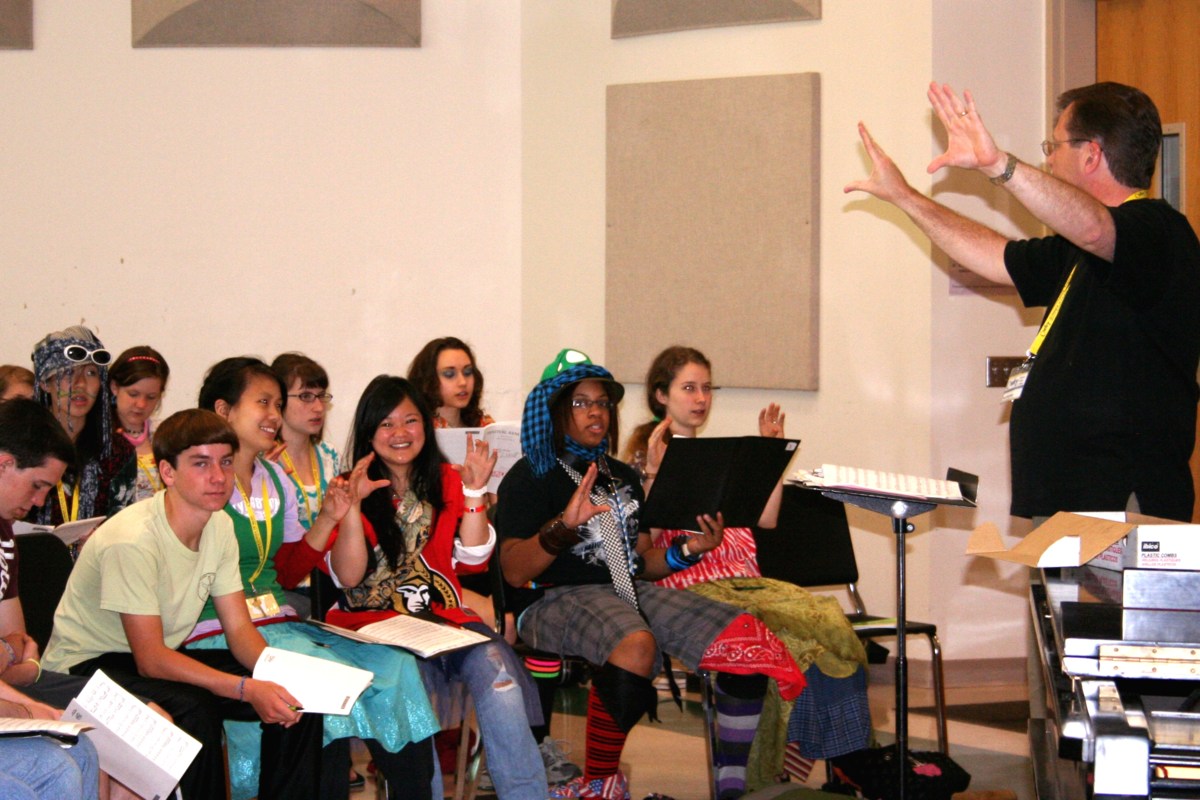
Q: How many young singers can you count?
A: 11